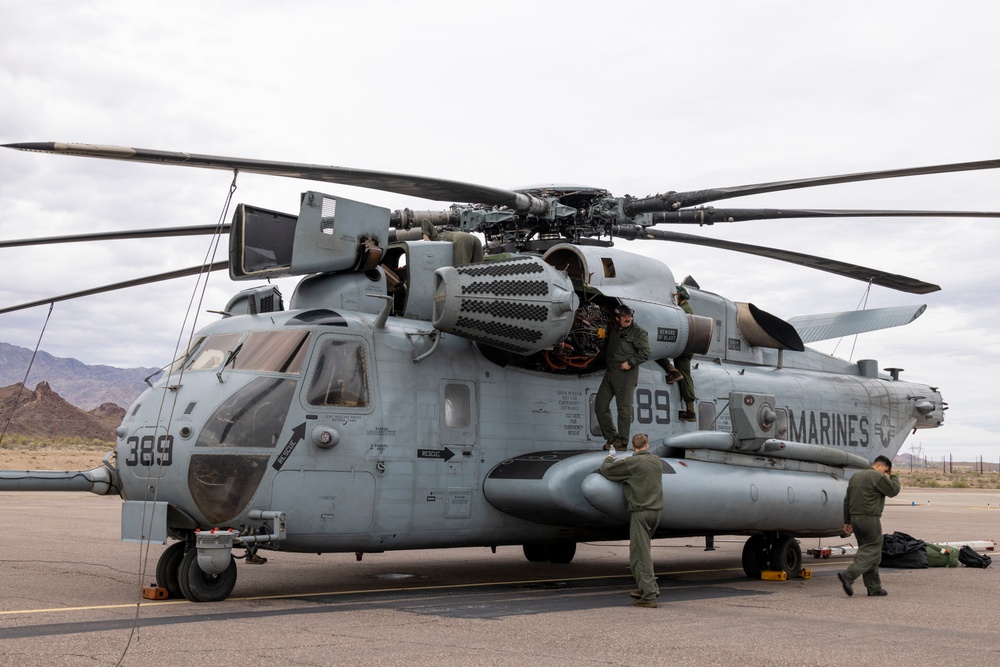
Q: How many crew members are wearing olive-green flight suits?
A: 5